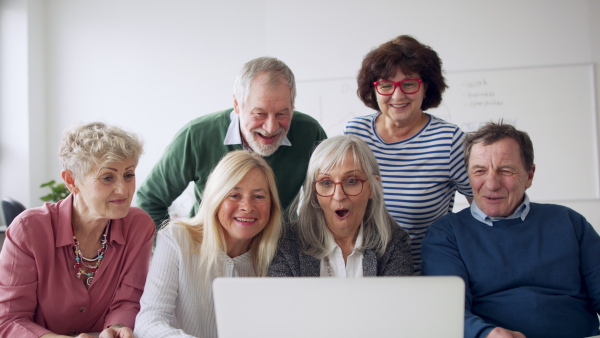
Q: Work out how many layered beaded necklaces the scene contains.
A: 1